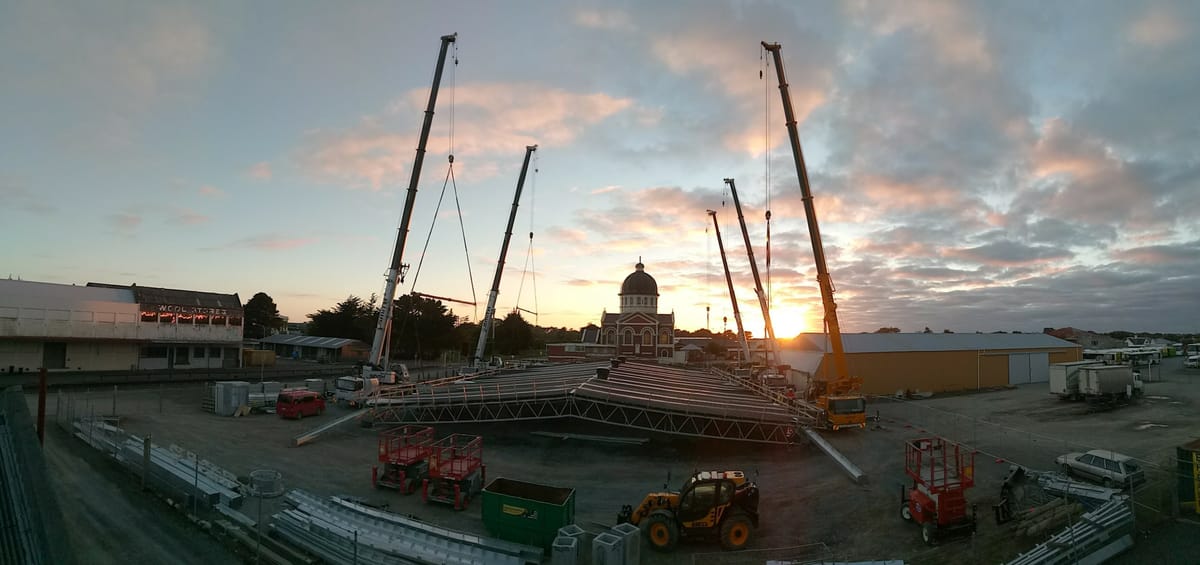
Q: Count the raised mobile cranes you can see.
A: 5